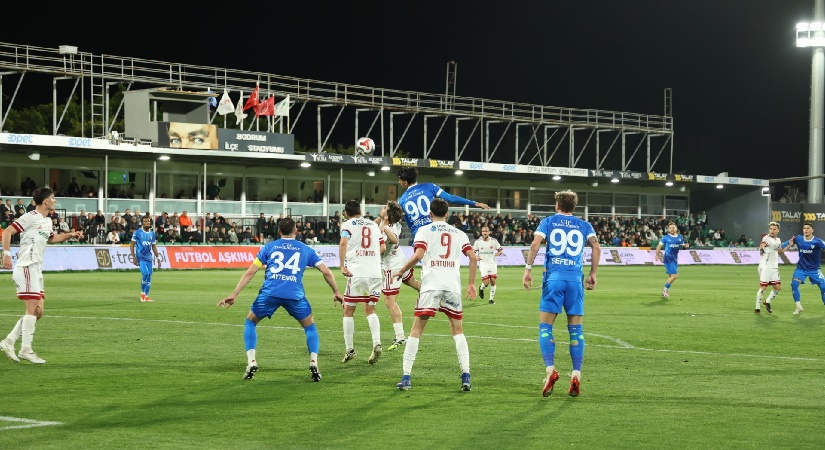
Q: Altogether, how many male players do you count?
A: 12